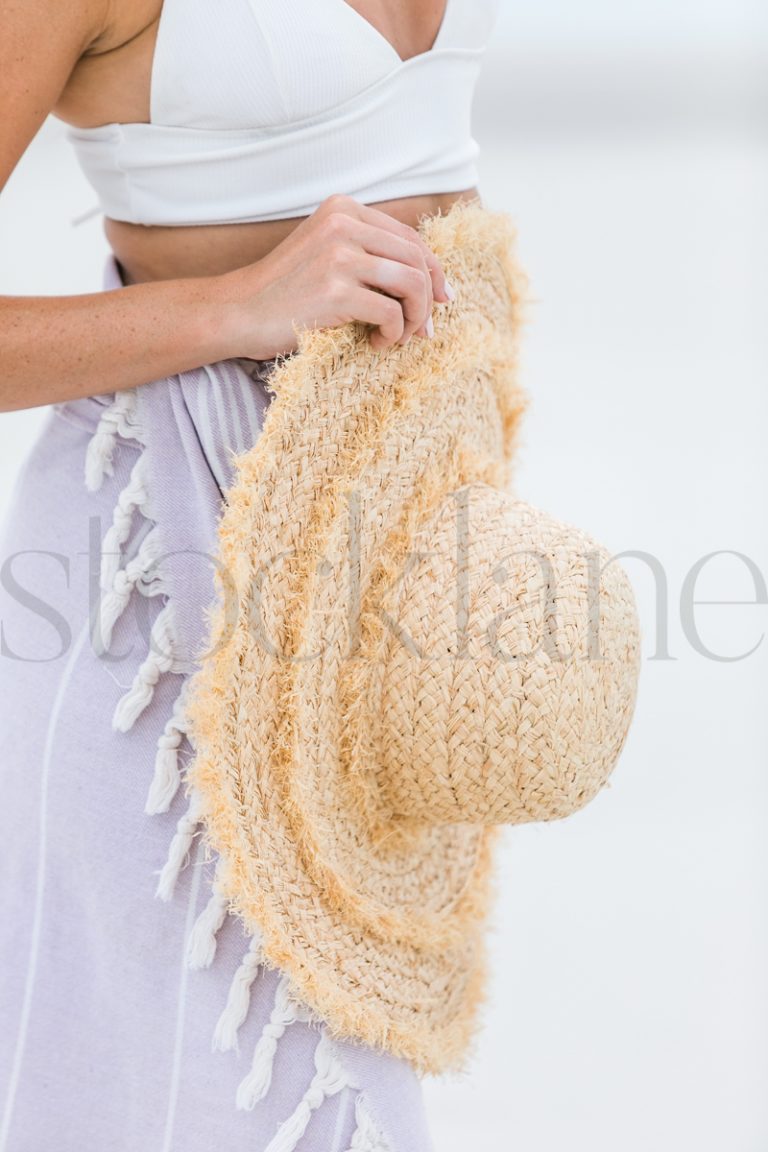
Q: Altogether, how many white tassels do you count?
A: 11